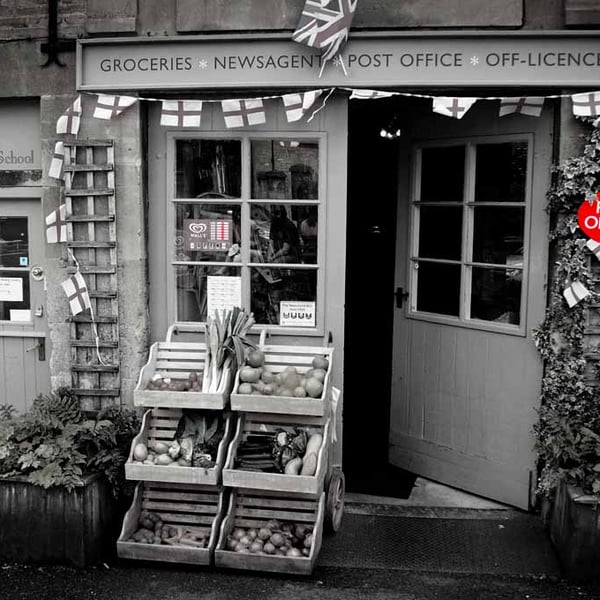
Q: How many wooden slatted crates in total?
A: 6